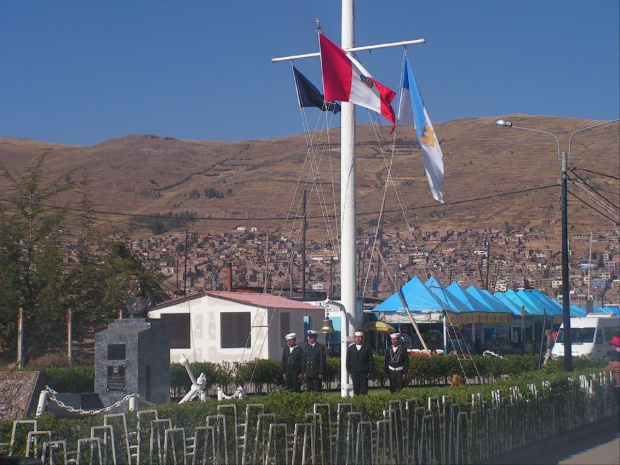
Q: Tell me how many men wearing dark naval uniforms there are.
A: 4